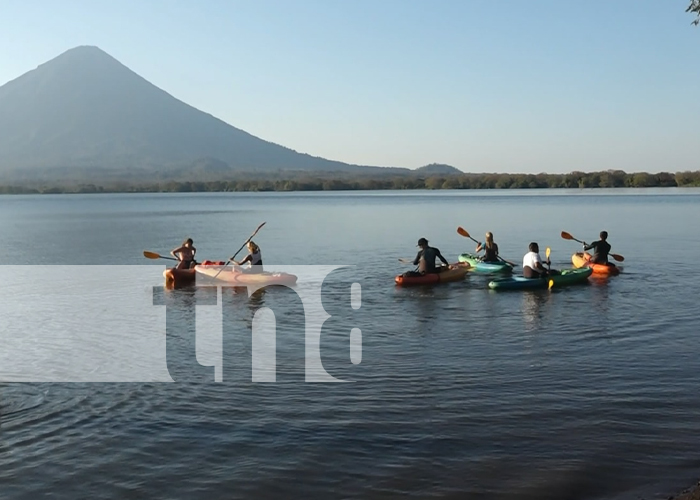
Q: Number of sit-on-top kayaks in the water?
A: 6